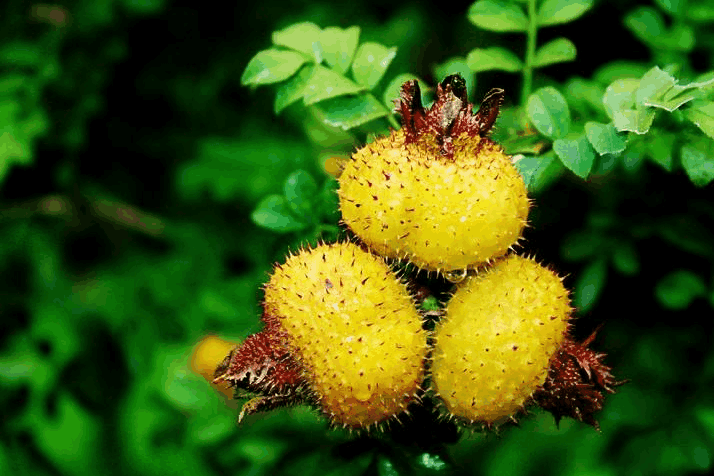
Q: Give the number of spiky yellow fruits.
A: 3